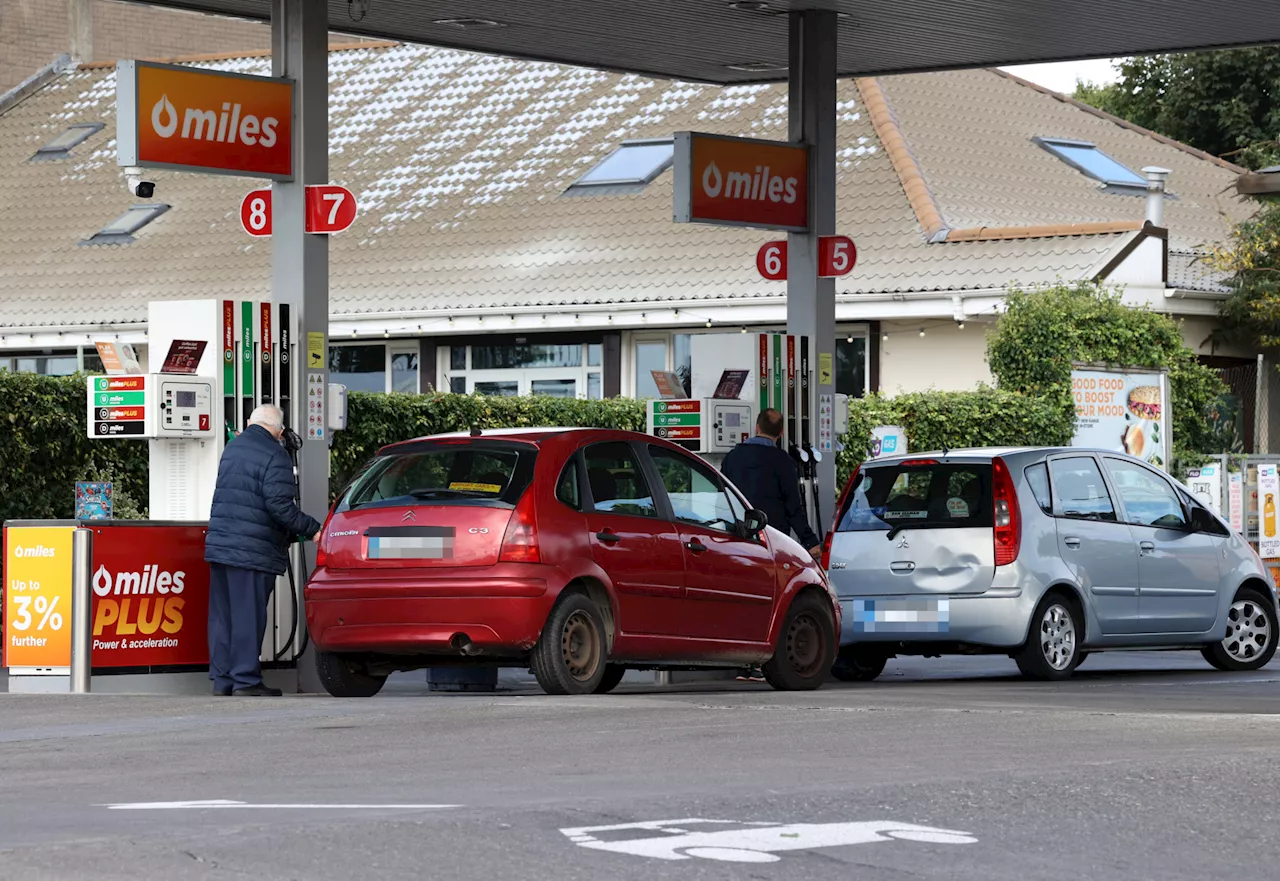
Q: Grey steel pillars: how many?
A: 2